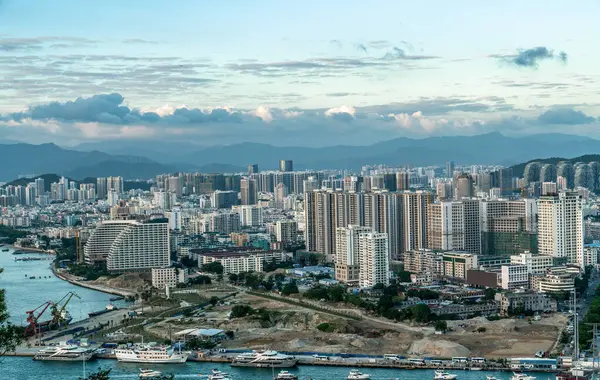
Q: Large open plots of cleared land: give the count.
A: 1